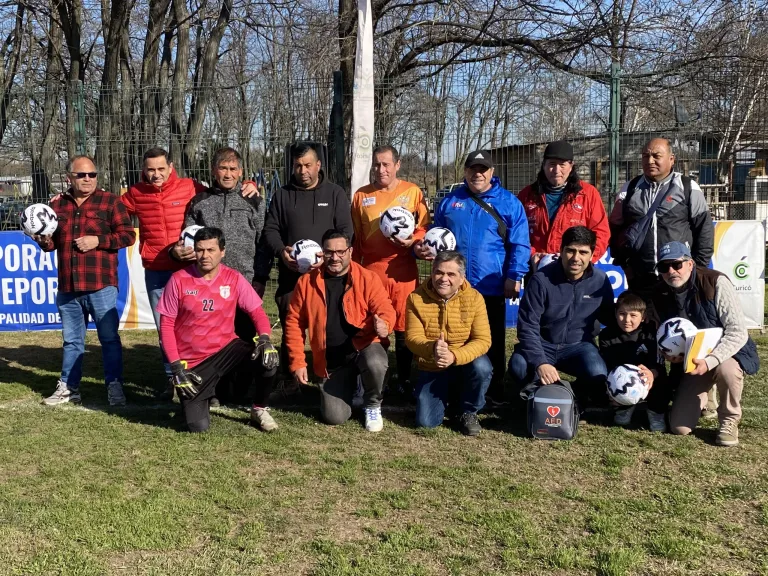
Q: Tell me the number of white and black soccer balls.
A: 8